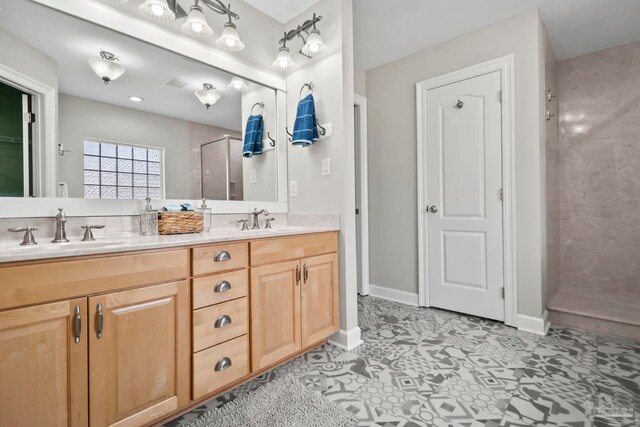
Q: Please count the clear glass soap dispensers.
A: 2